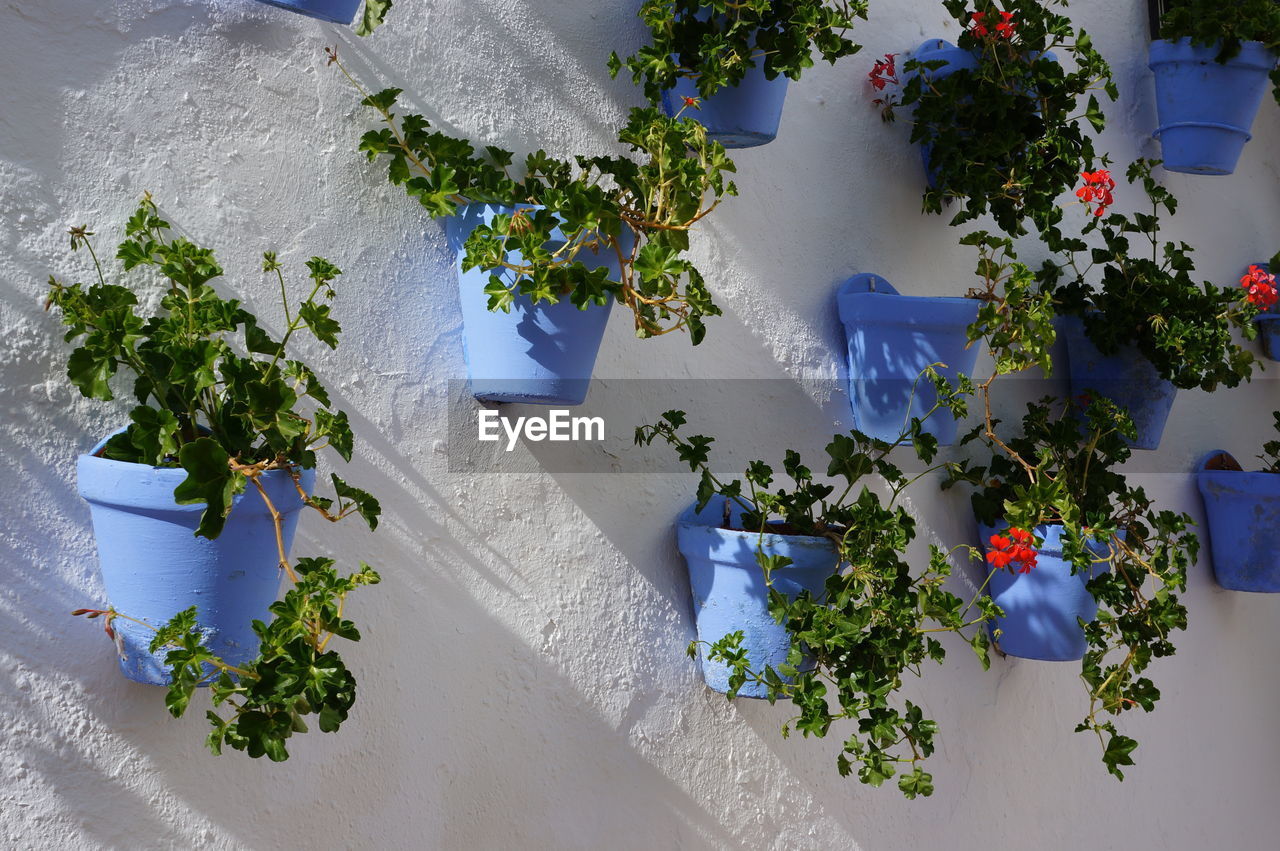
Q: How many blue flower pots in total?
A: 12